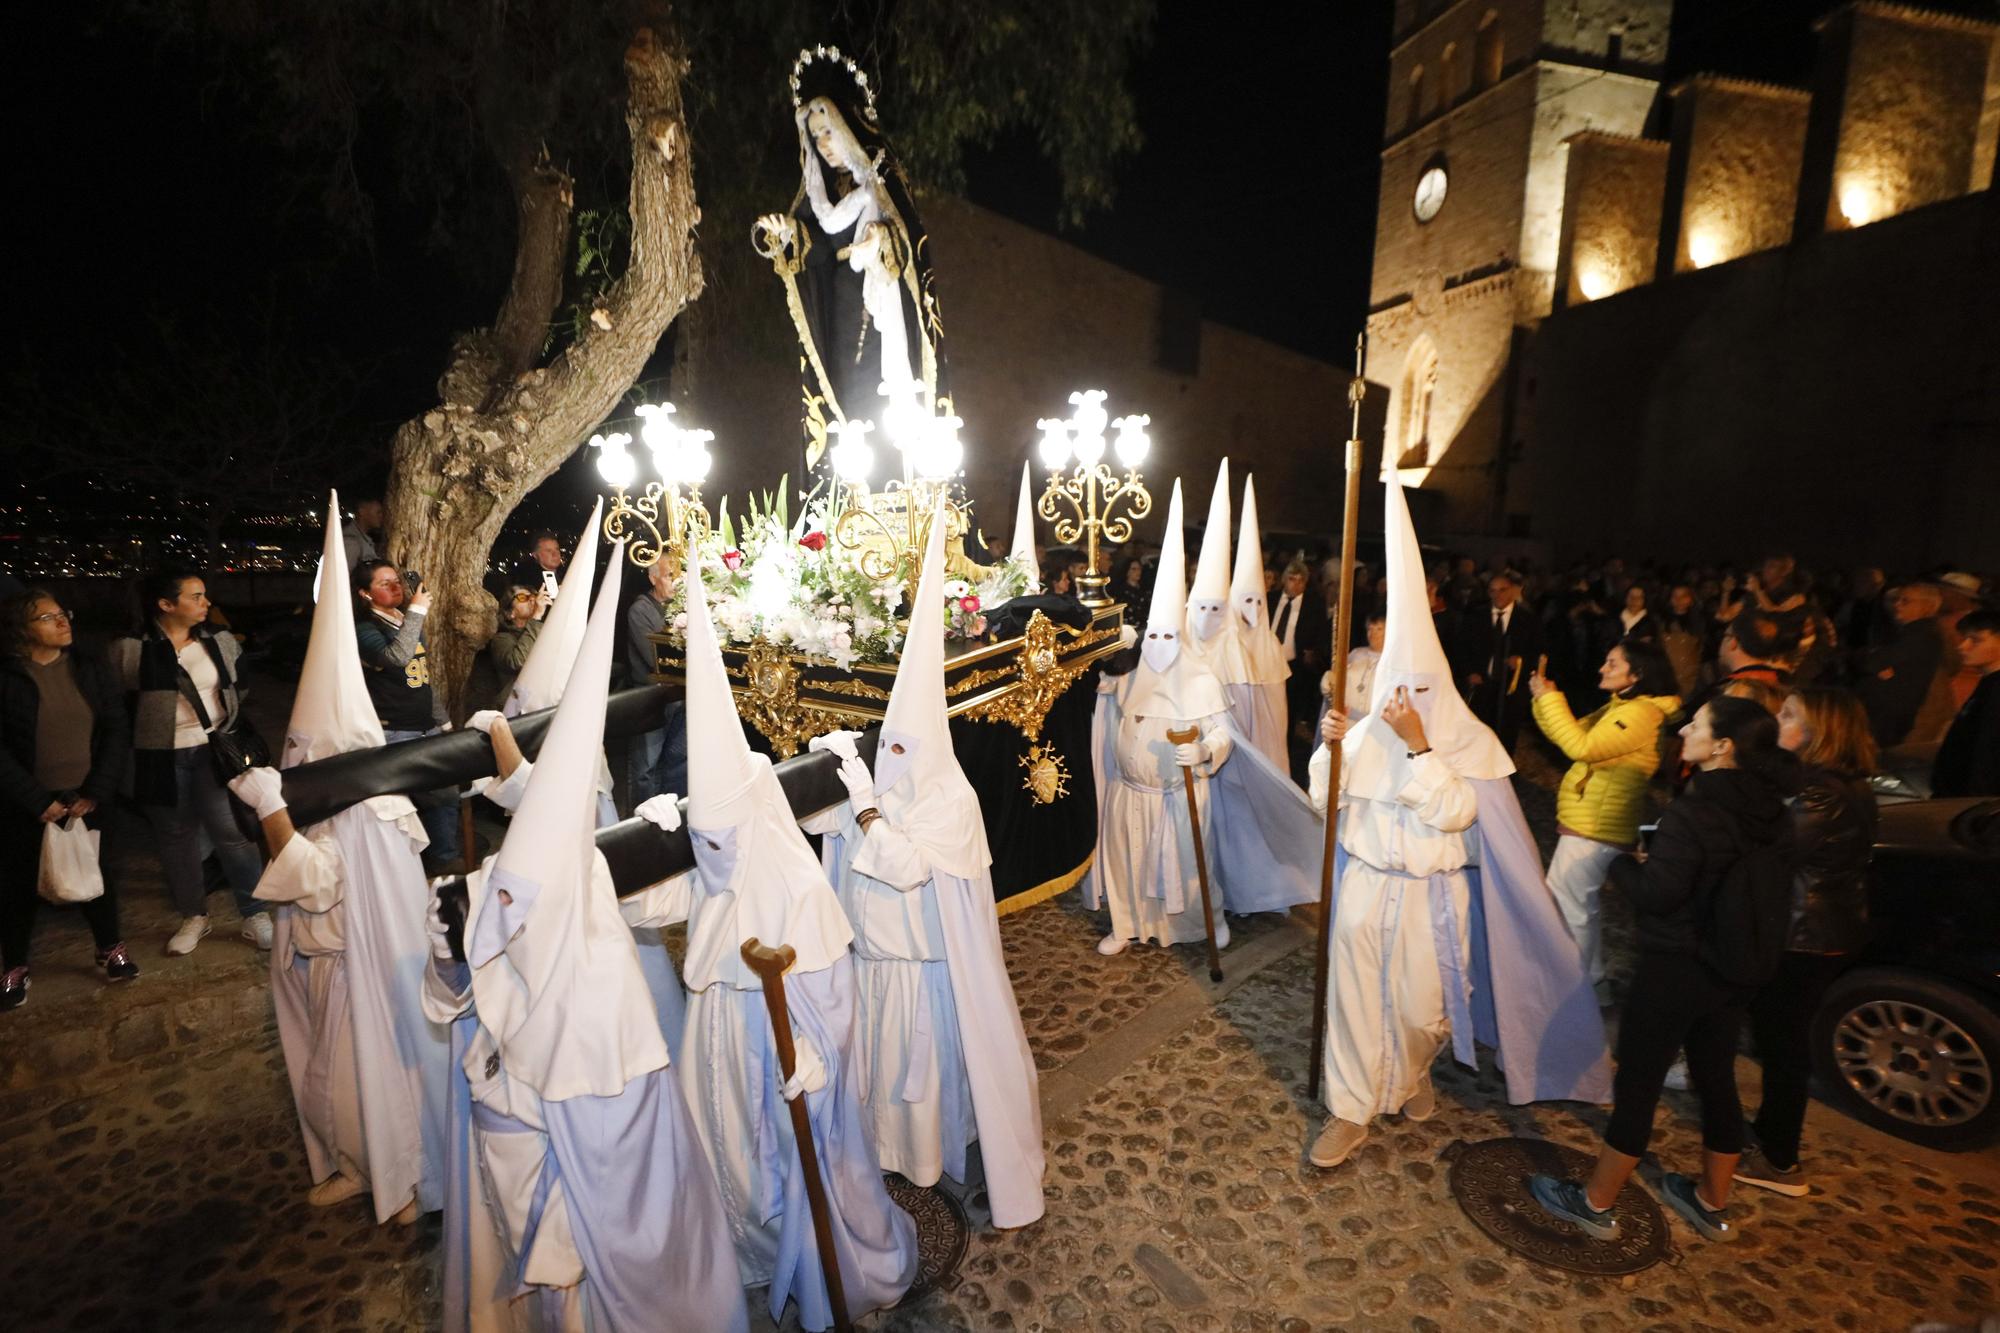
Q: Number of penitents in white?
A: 10